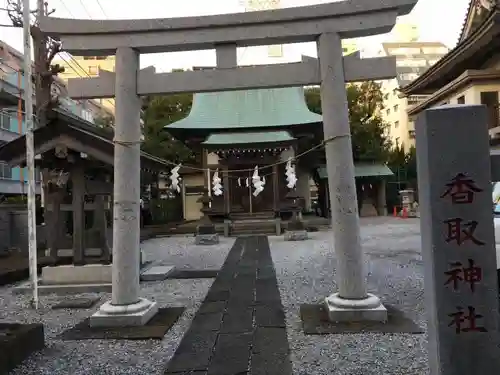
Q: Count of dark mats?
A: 2